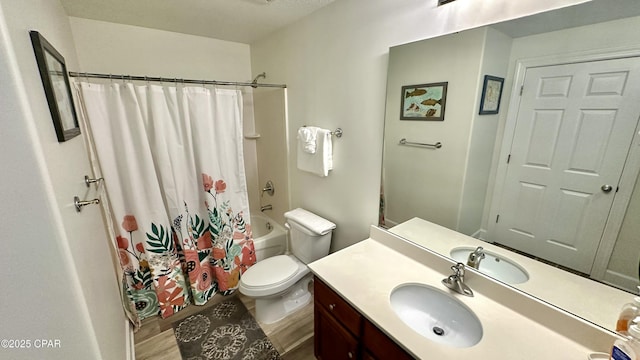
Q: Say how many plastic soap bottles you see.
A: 1